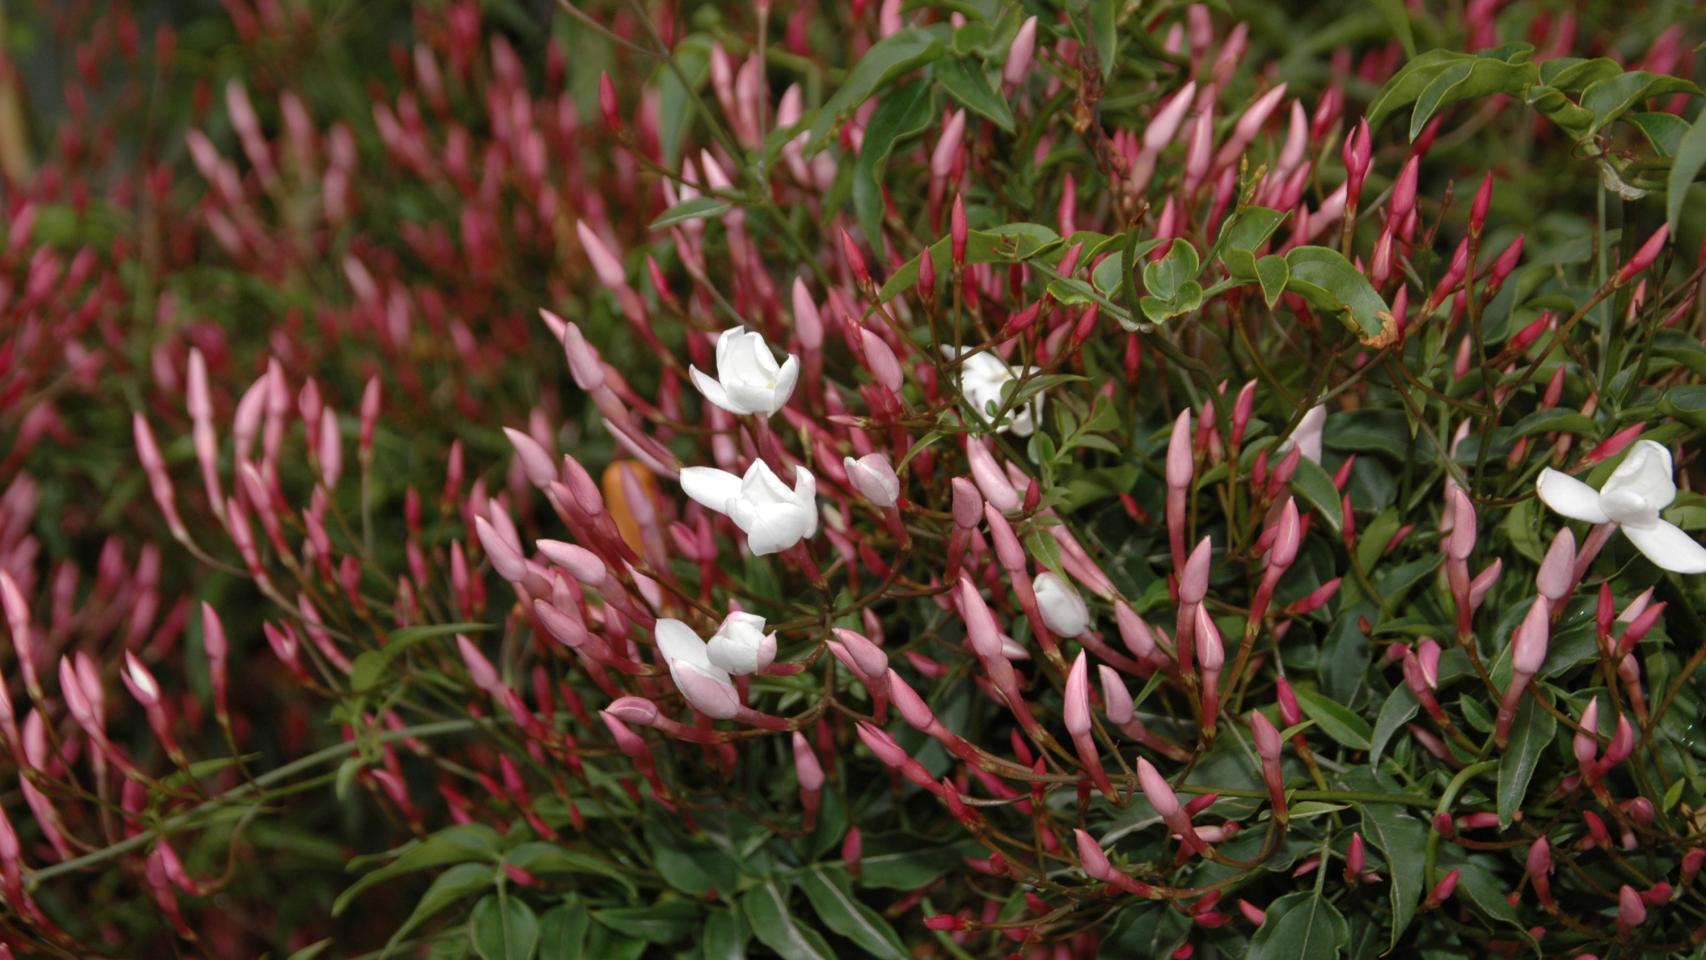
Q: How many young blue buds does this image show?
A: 0